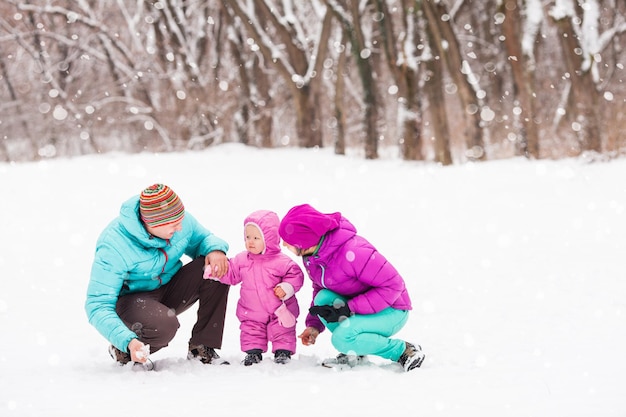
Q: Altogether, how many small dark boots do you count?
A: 2